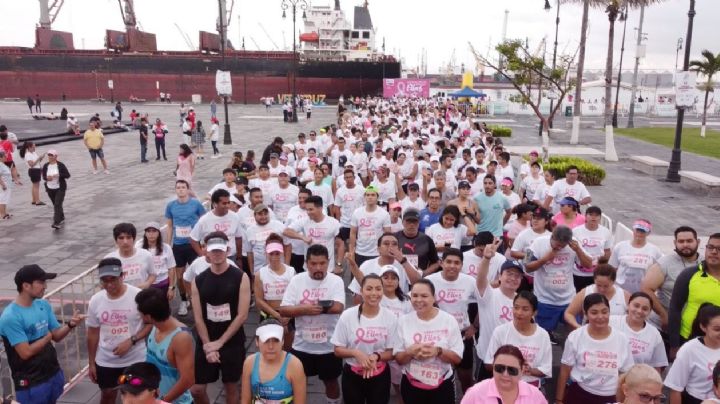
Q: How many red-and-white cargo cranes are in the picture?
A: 3